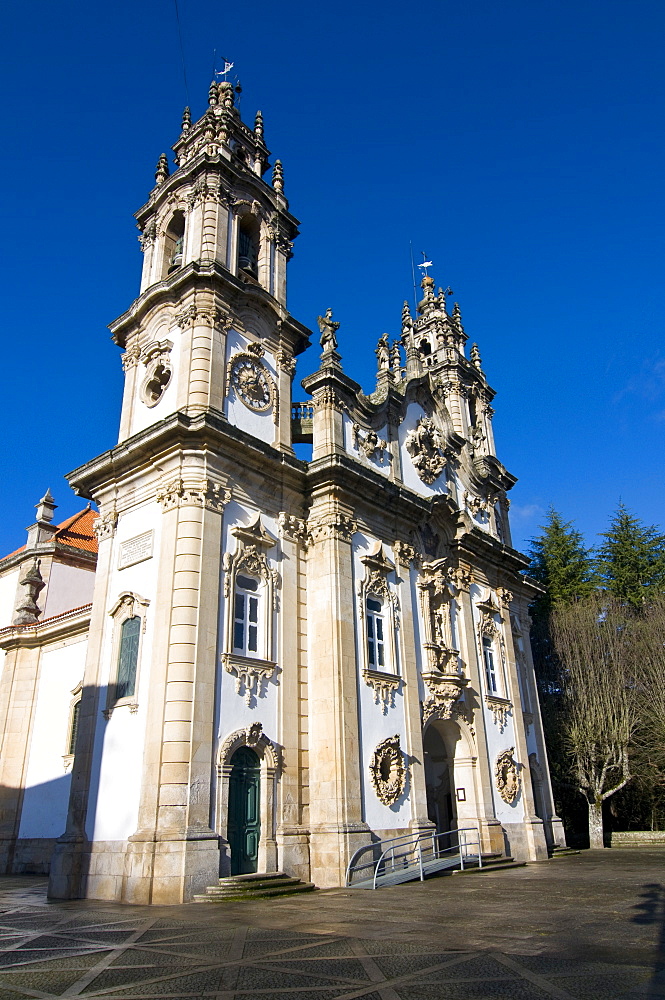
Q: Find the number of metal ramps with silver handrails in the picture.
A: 1